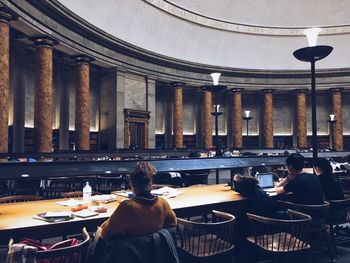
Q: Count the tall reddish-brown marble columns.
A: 9